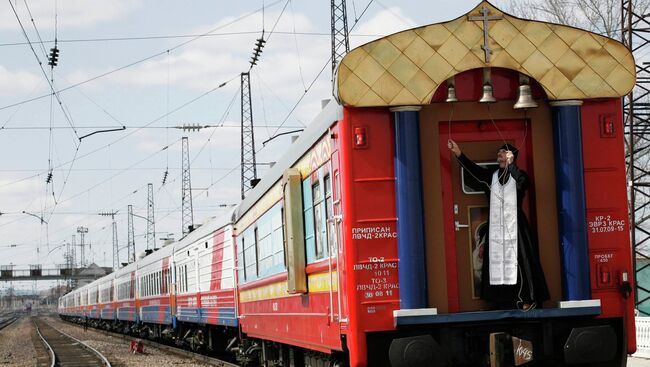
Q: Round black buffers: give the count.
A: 2